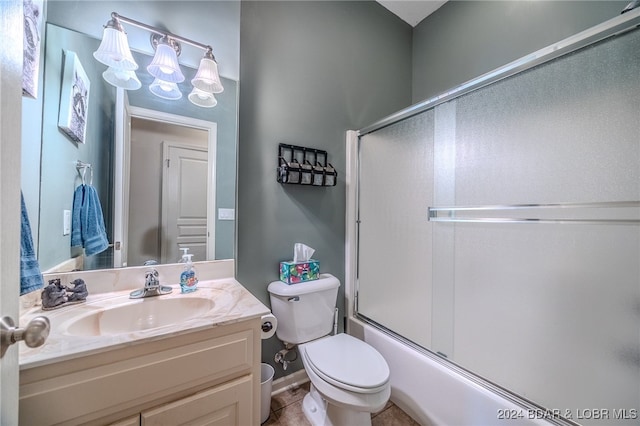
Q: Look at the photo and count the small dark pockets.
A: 4